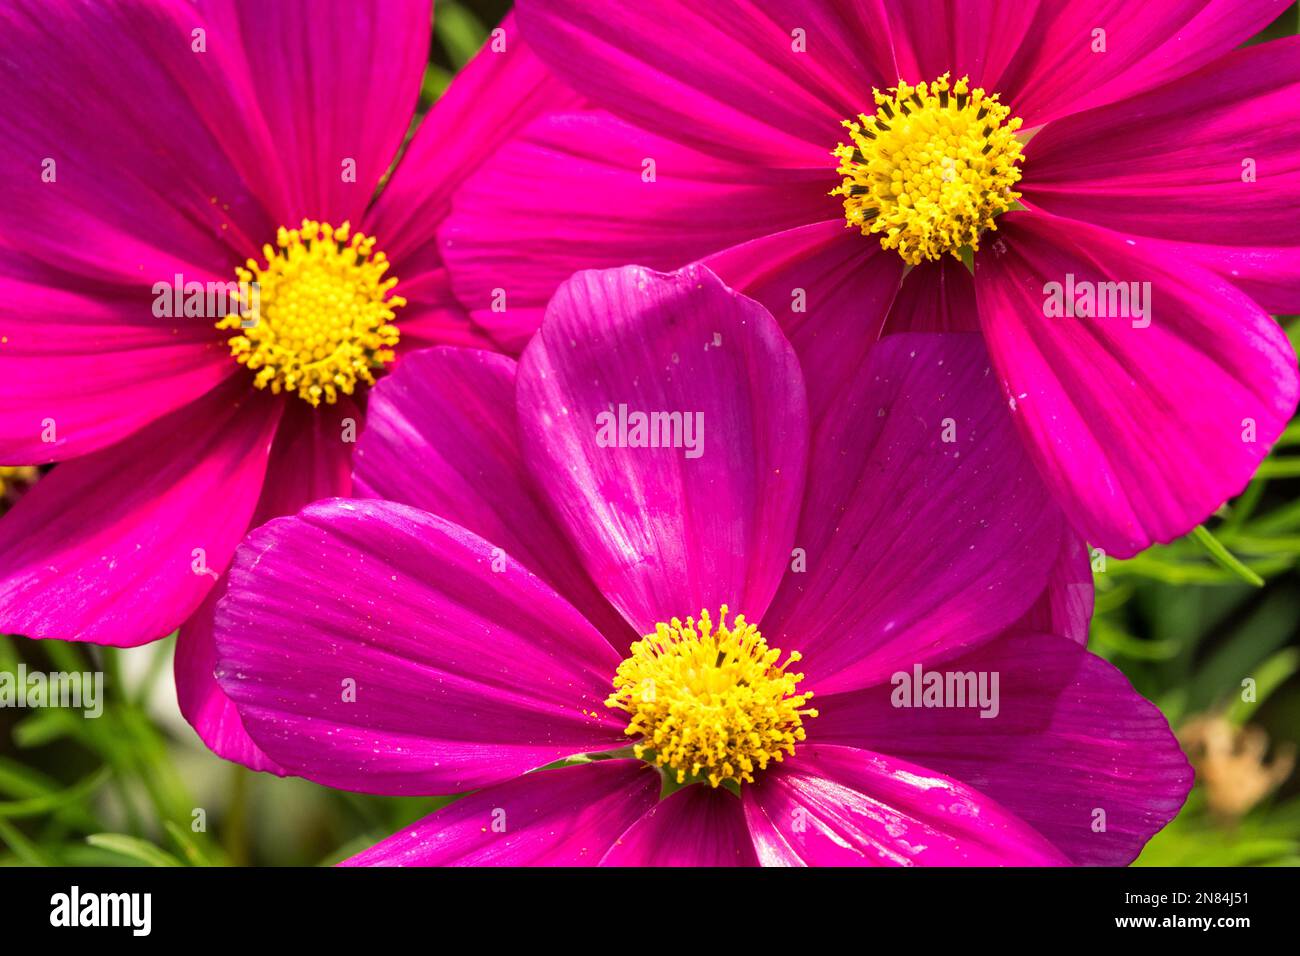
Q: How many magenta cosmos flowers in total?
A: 3